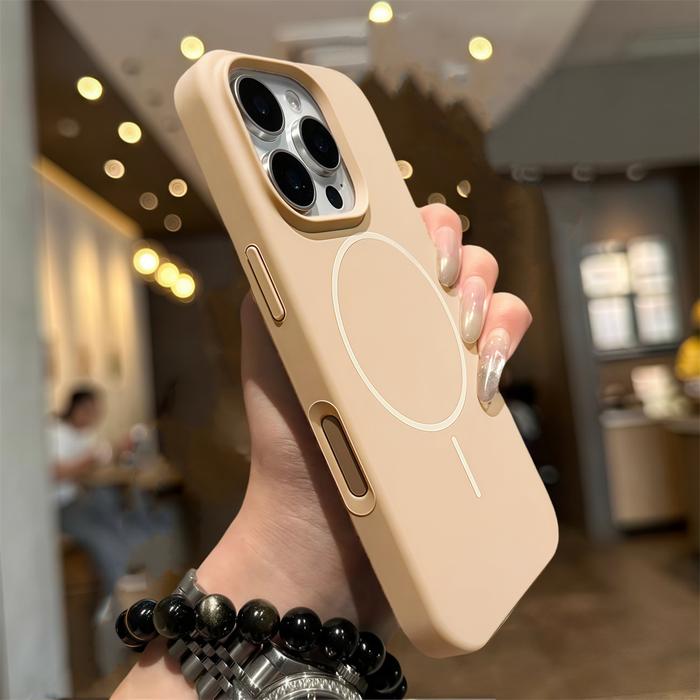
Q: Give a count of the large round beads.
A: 10